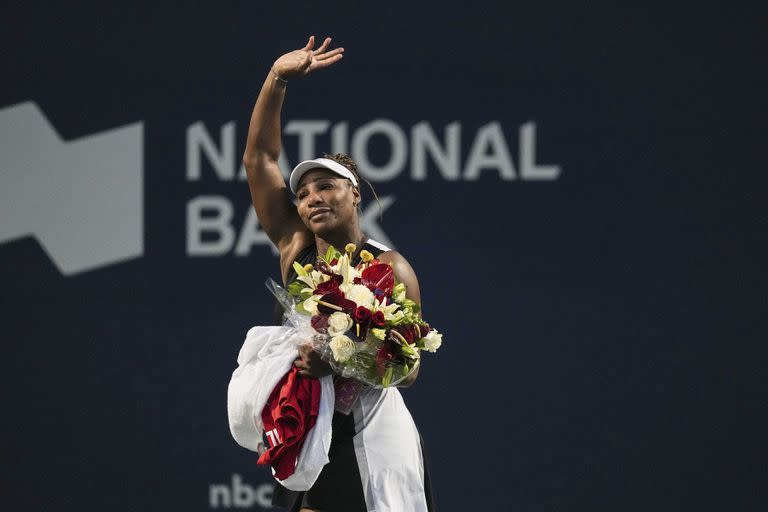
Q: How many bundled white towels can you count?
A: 1